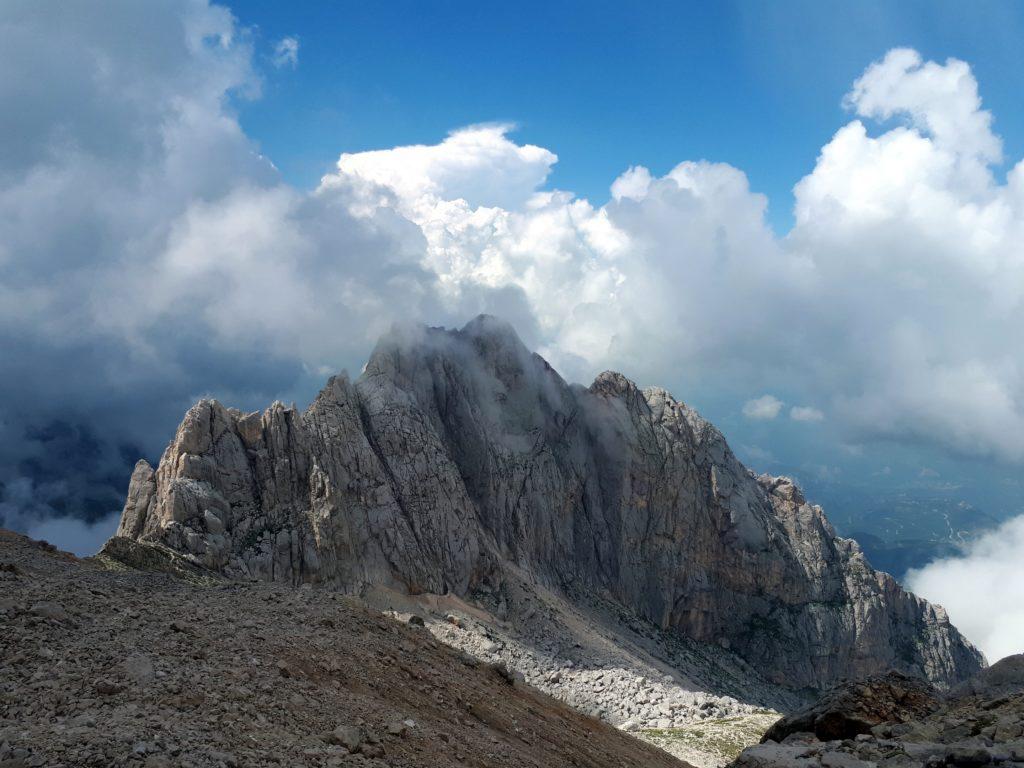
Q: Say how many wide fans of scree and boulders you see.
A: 1